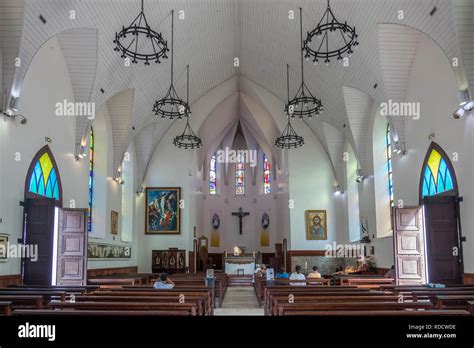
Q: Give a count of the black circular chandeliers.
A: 6